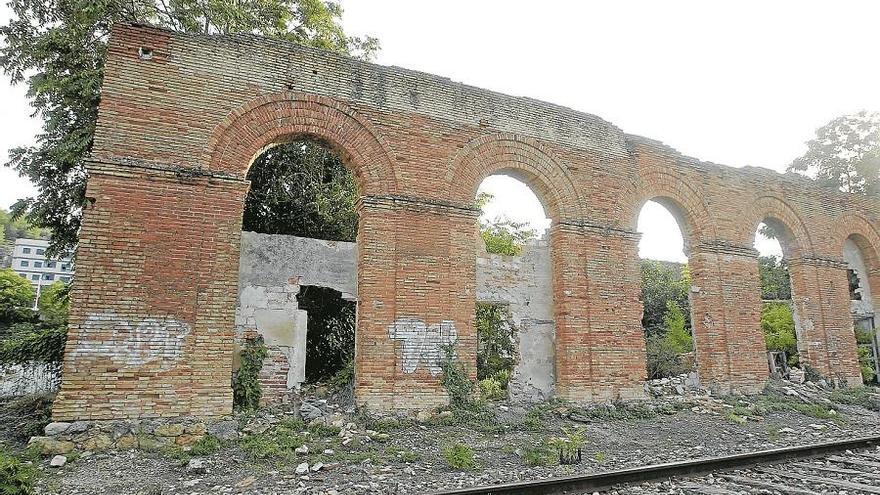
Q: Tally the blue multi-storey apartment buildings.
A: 0